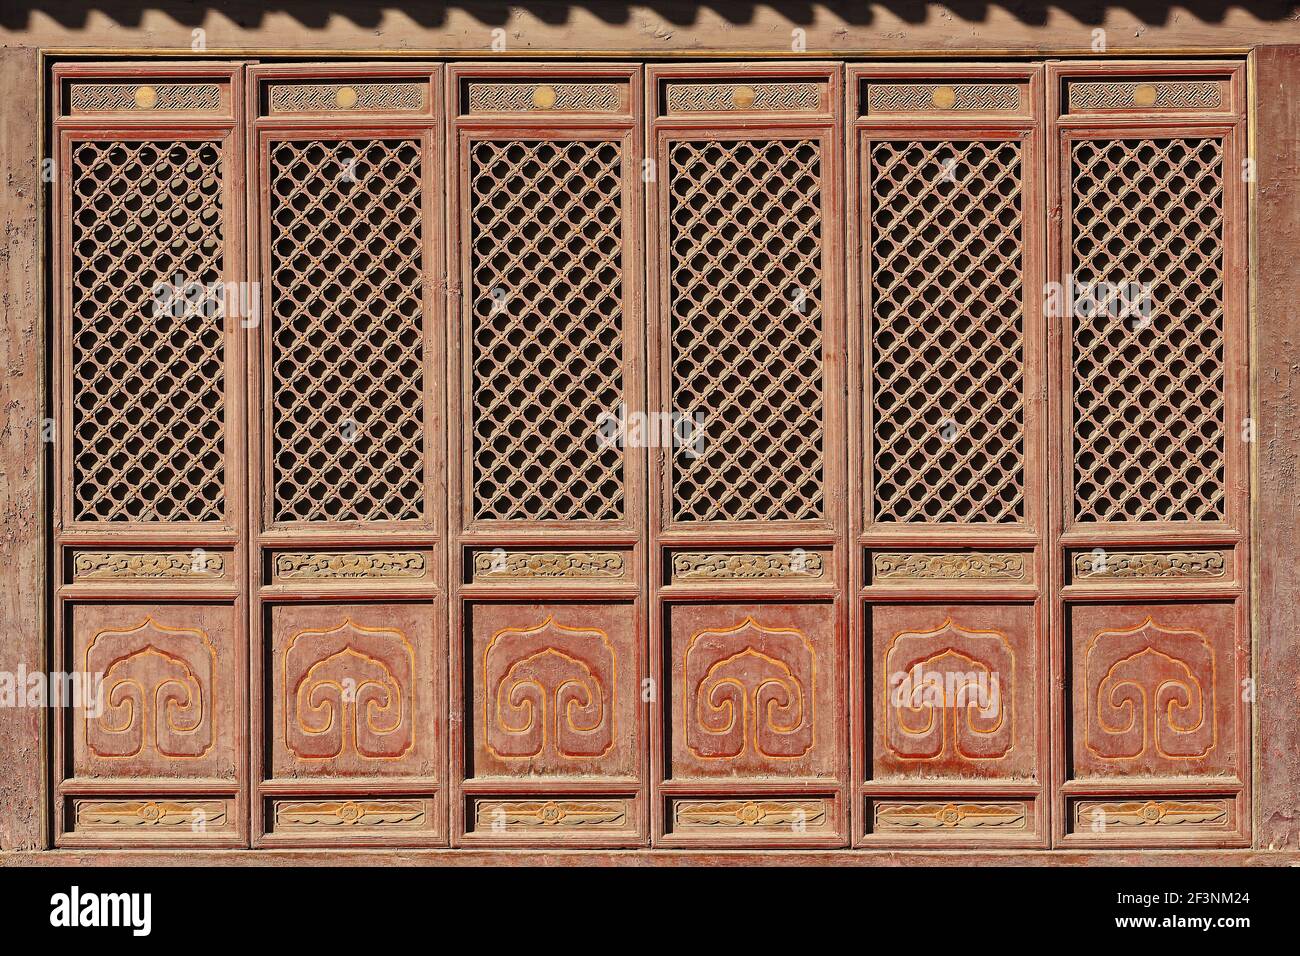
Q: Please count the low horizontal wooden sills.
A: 1